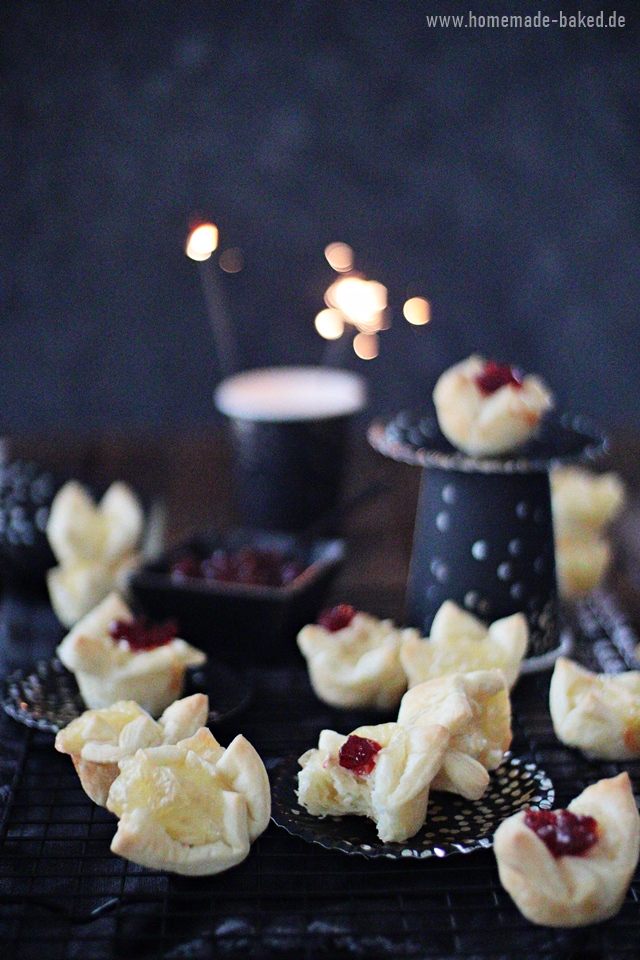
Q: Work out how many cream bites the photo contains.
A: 14